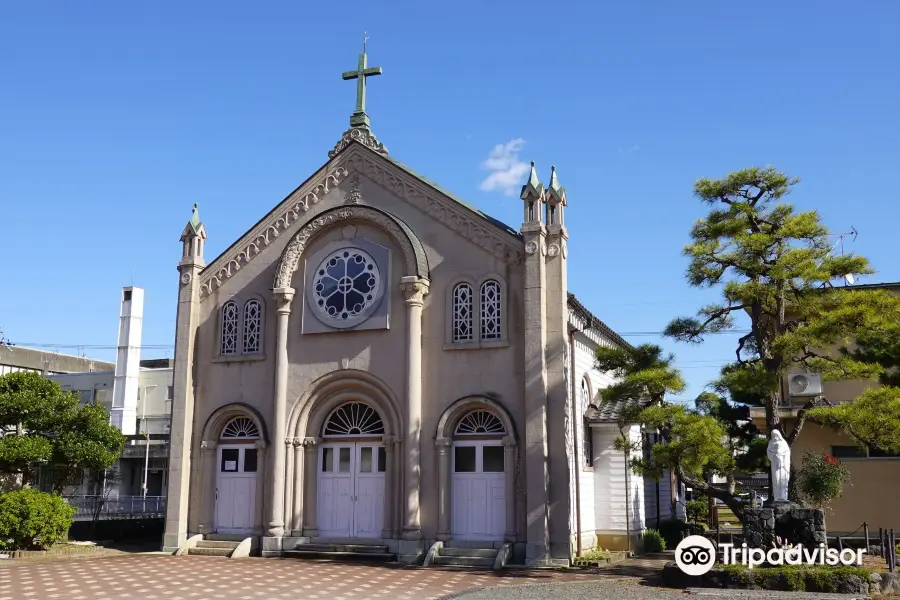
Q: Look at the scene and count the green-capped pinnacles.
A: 3